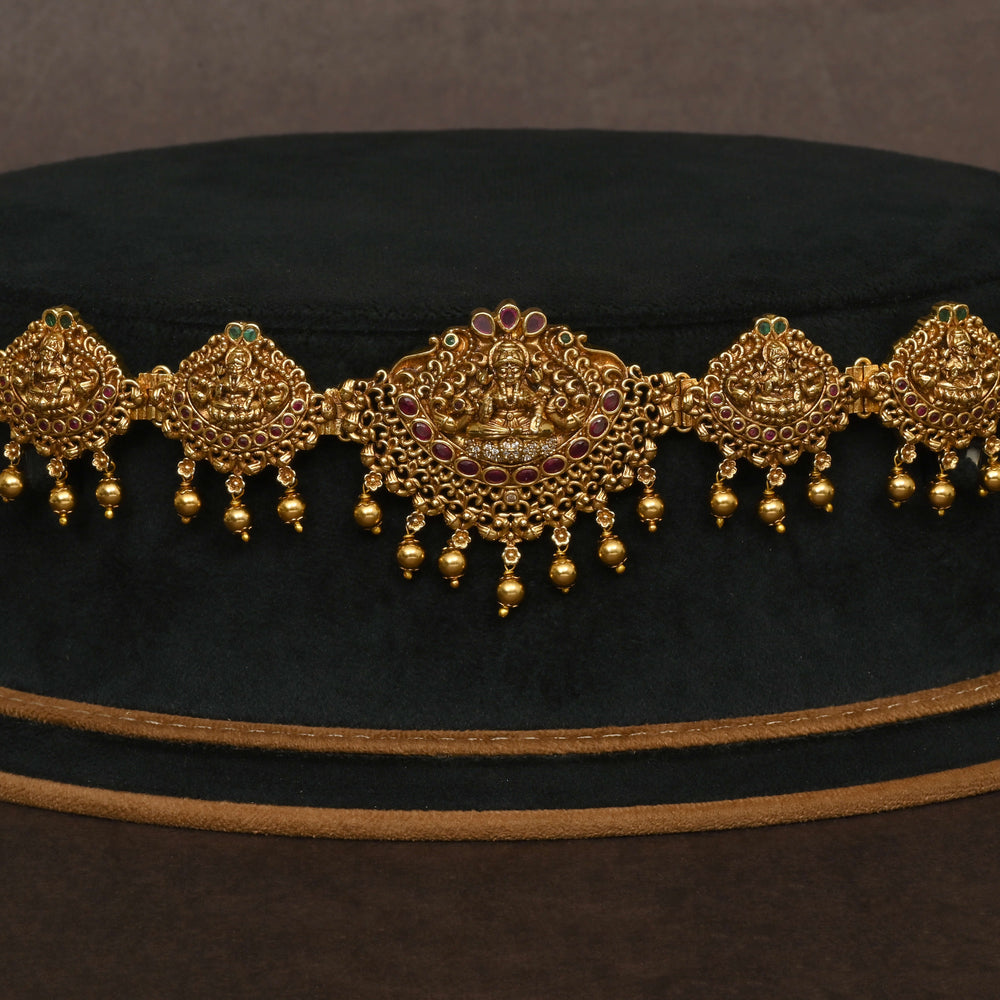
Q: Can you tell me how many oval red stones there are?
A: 10